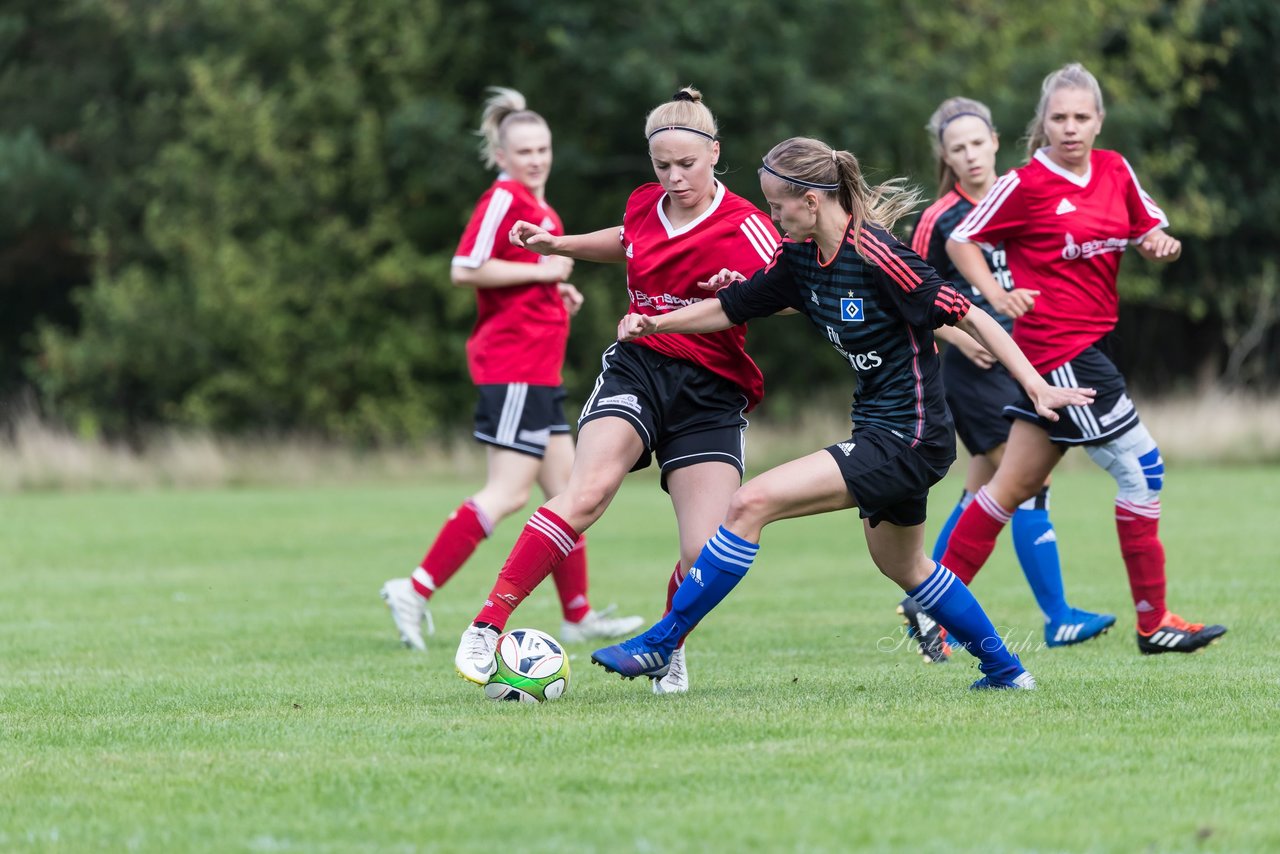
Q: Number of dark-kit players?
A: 2